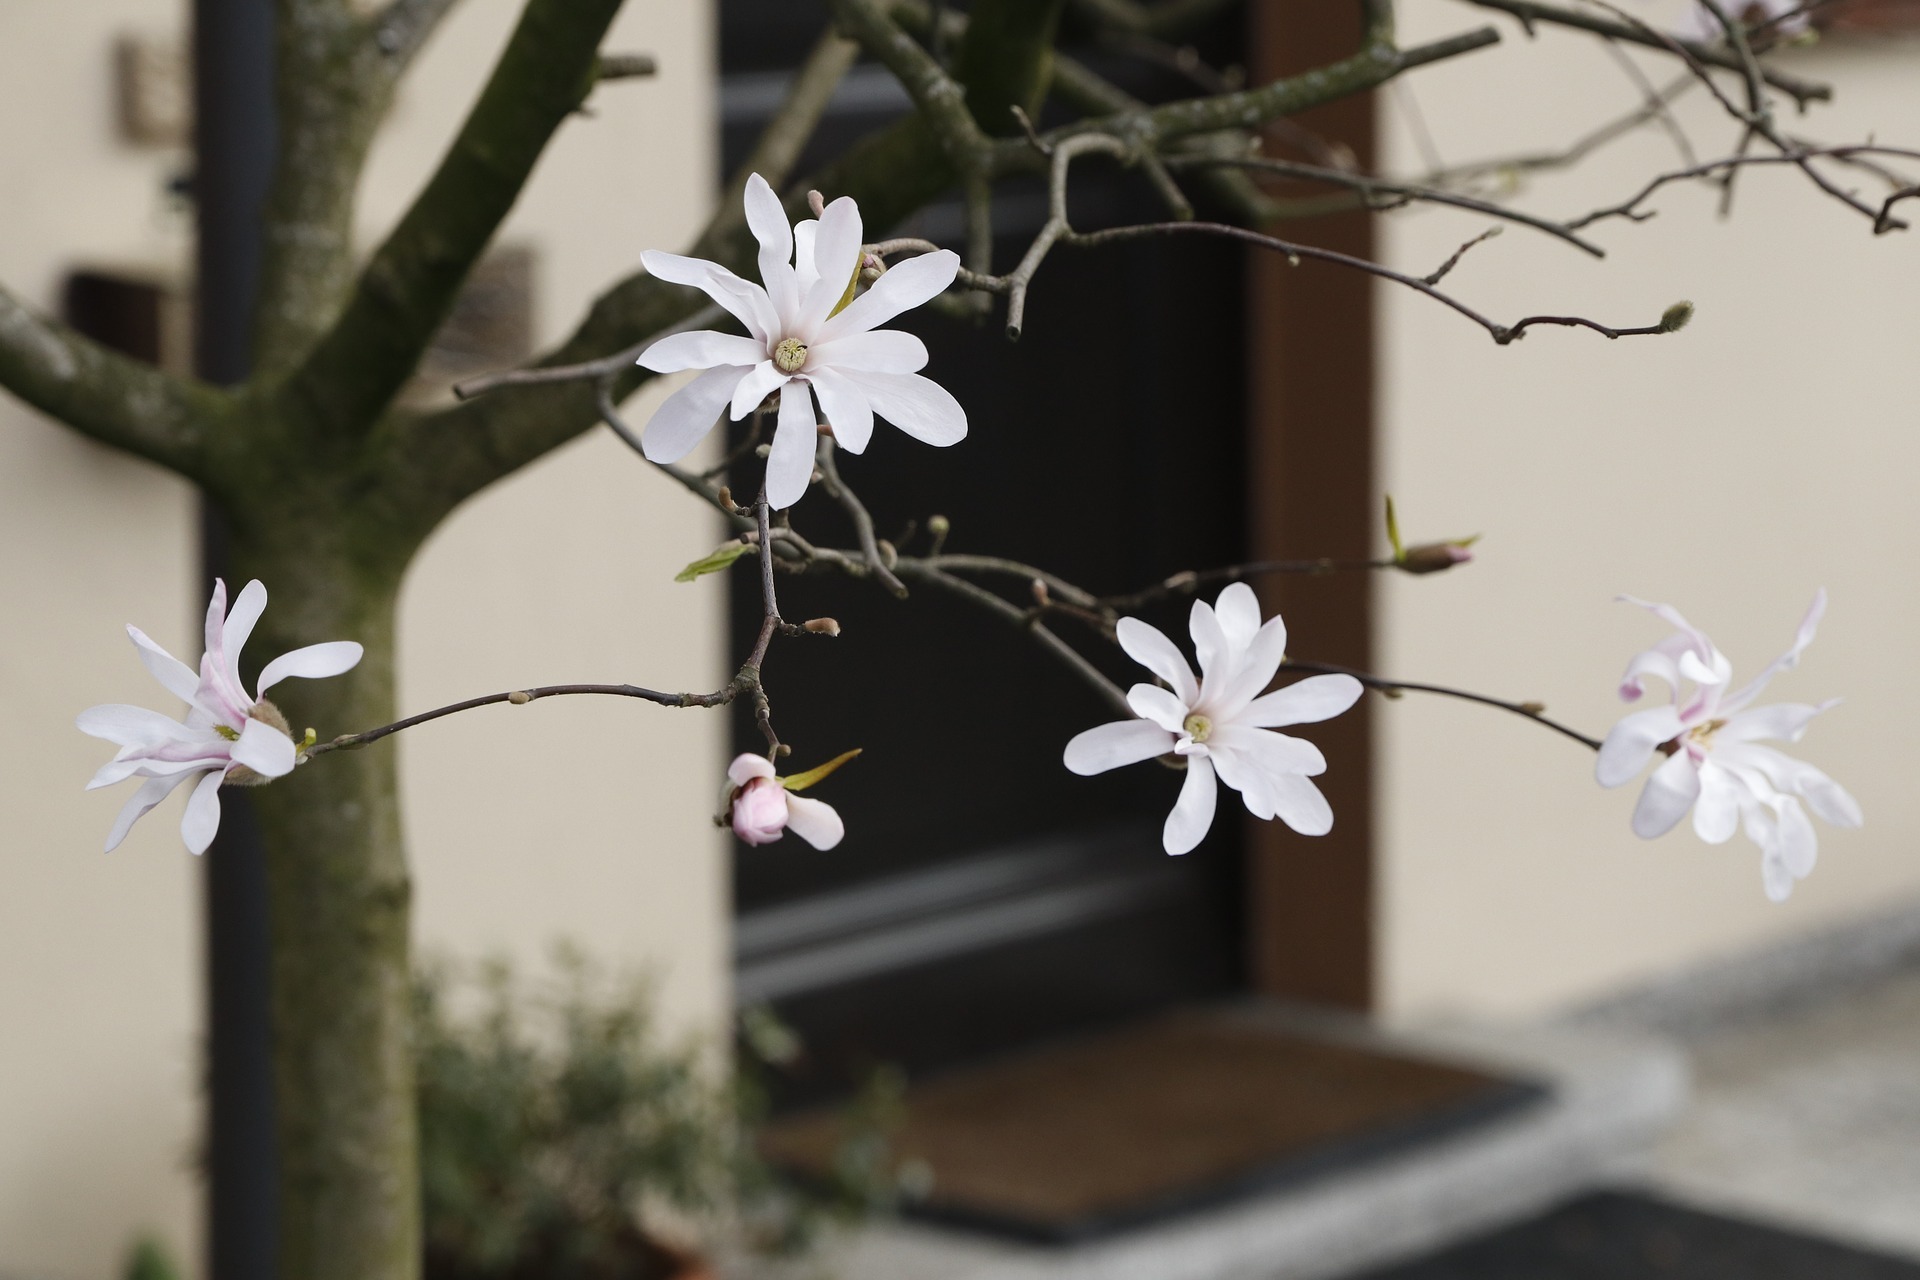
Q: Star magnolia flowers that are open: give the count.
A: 4